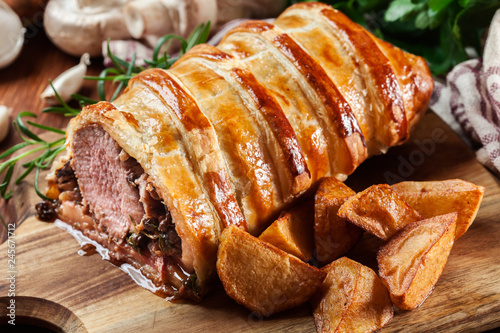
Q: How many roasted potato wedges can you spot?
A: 7